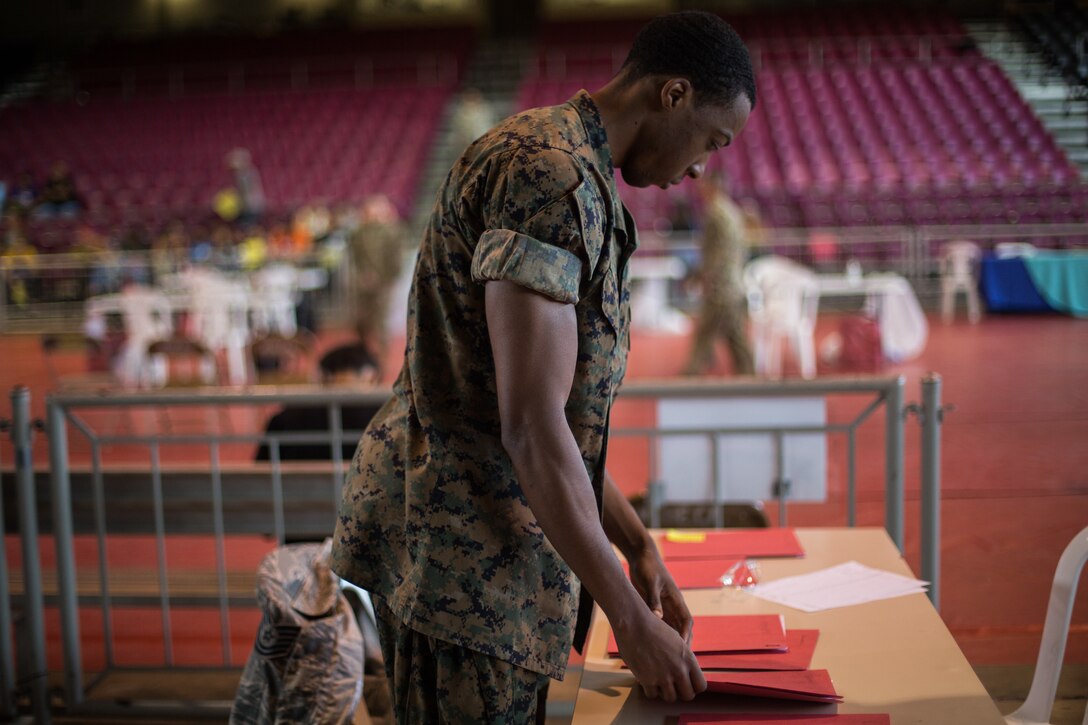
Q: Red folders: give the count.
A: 6